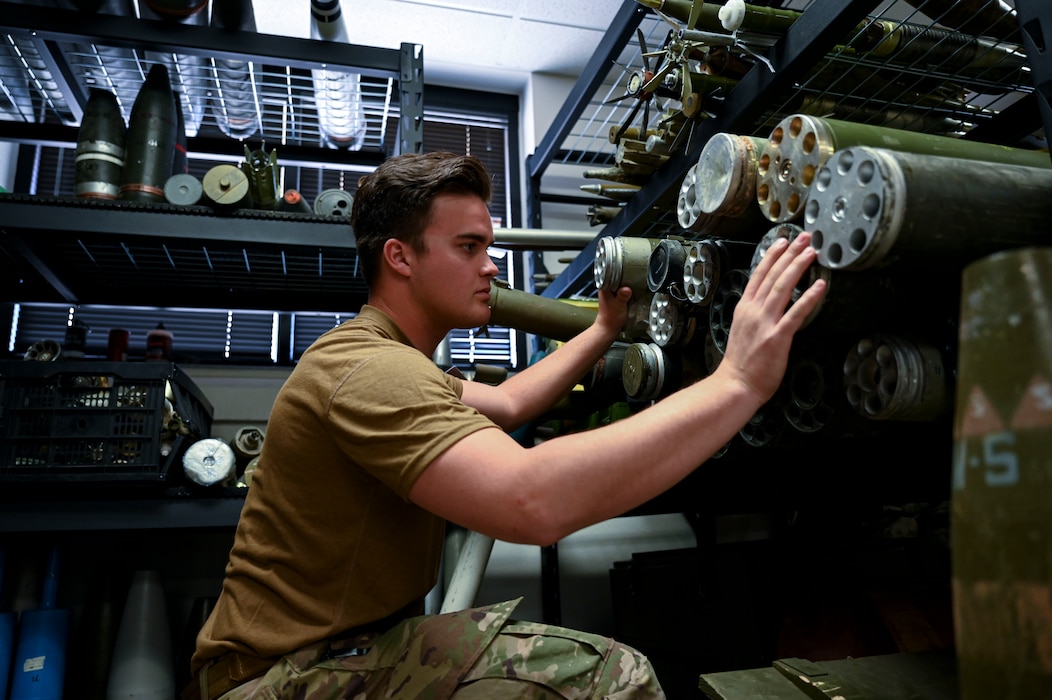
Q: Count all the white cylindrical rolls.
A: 1